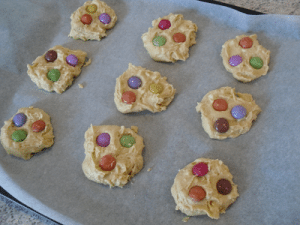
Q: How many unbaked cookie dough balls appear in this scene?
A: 9